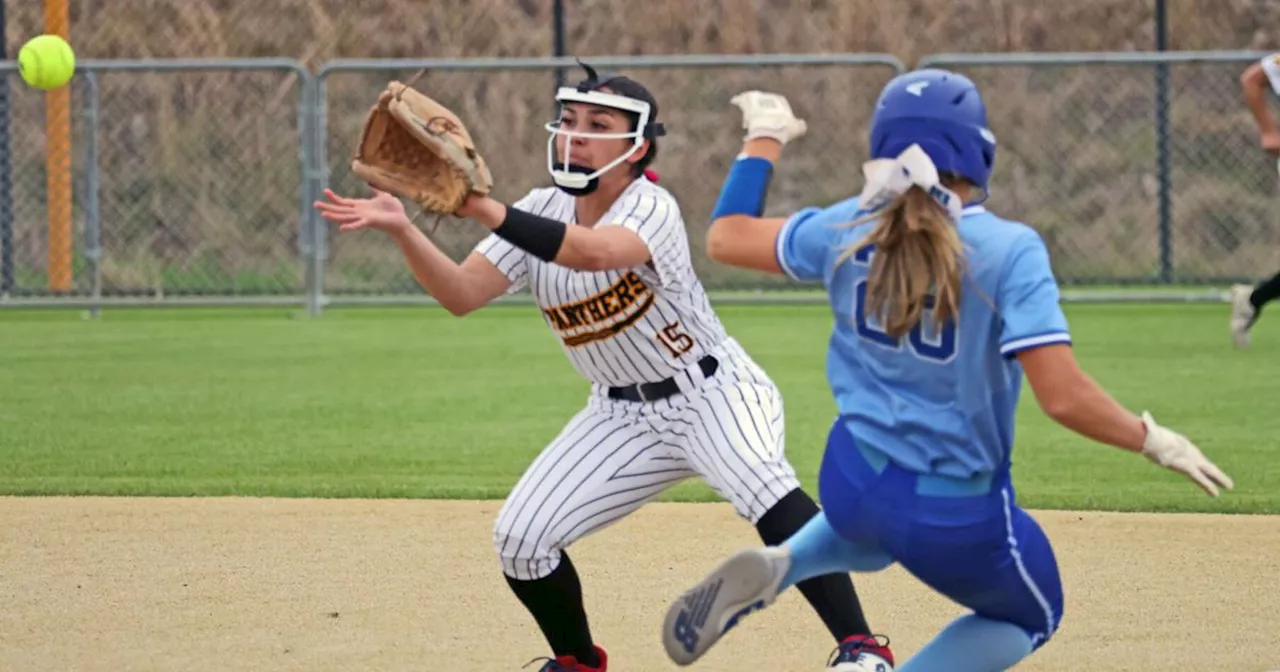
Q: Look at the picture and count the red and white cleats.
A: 2